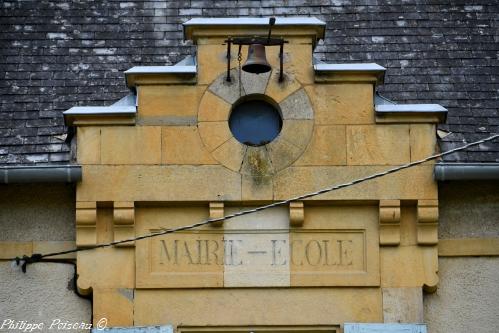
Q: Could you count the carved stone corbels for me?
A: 6